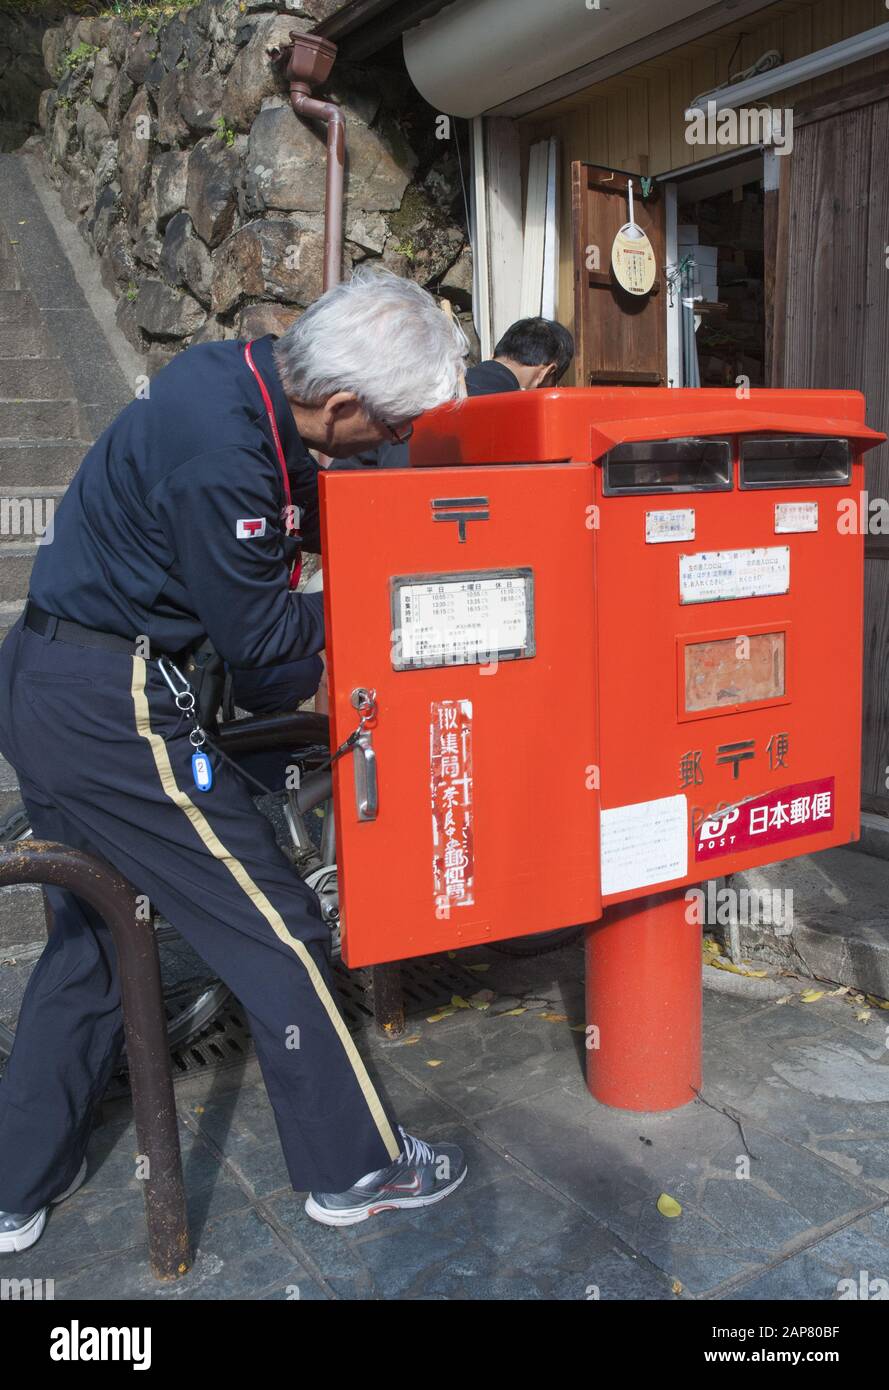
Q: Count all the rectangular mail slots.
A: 2